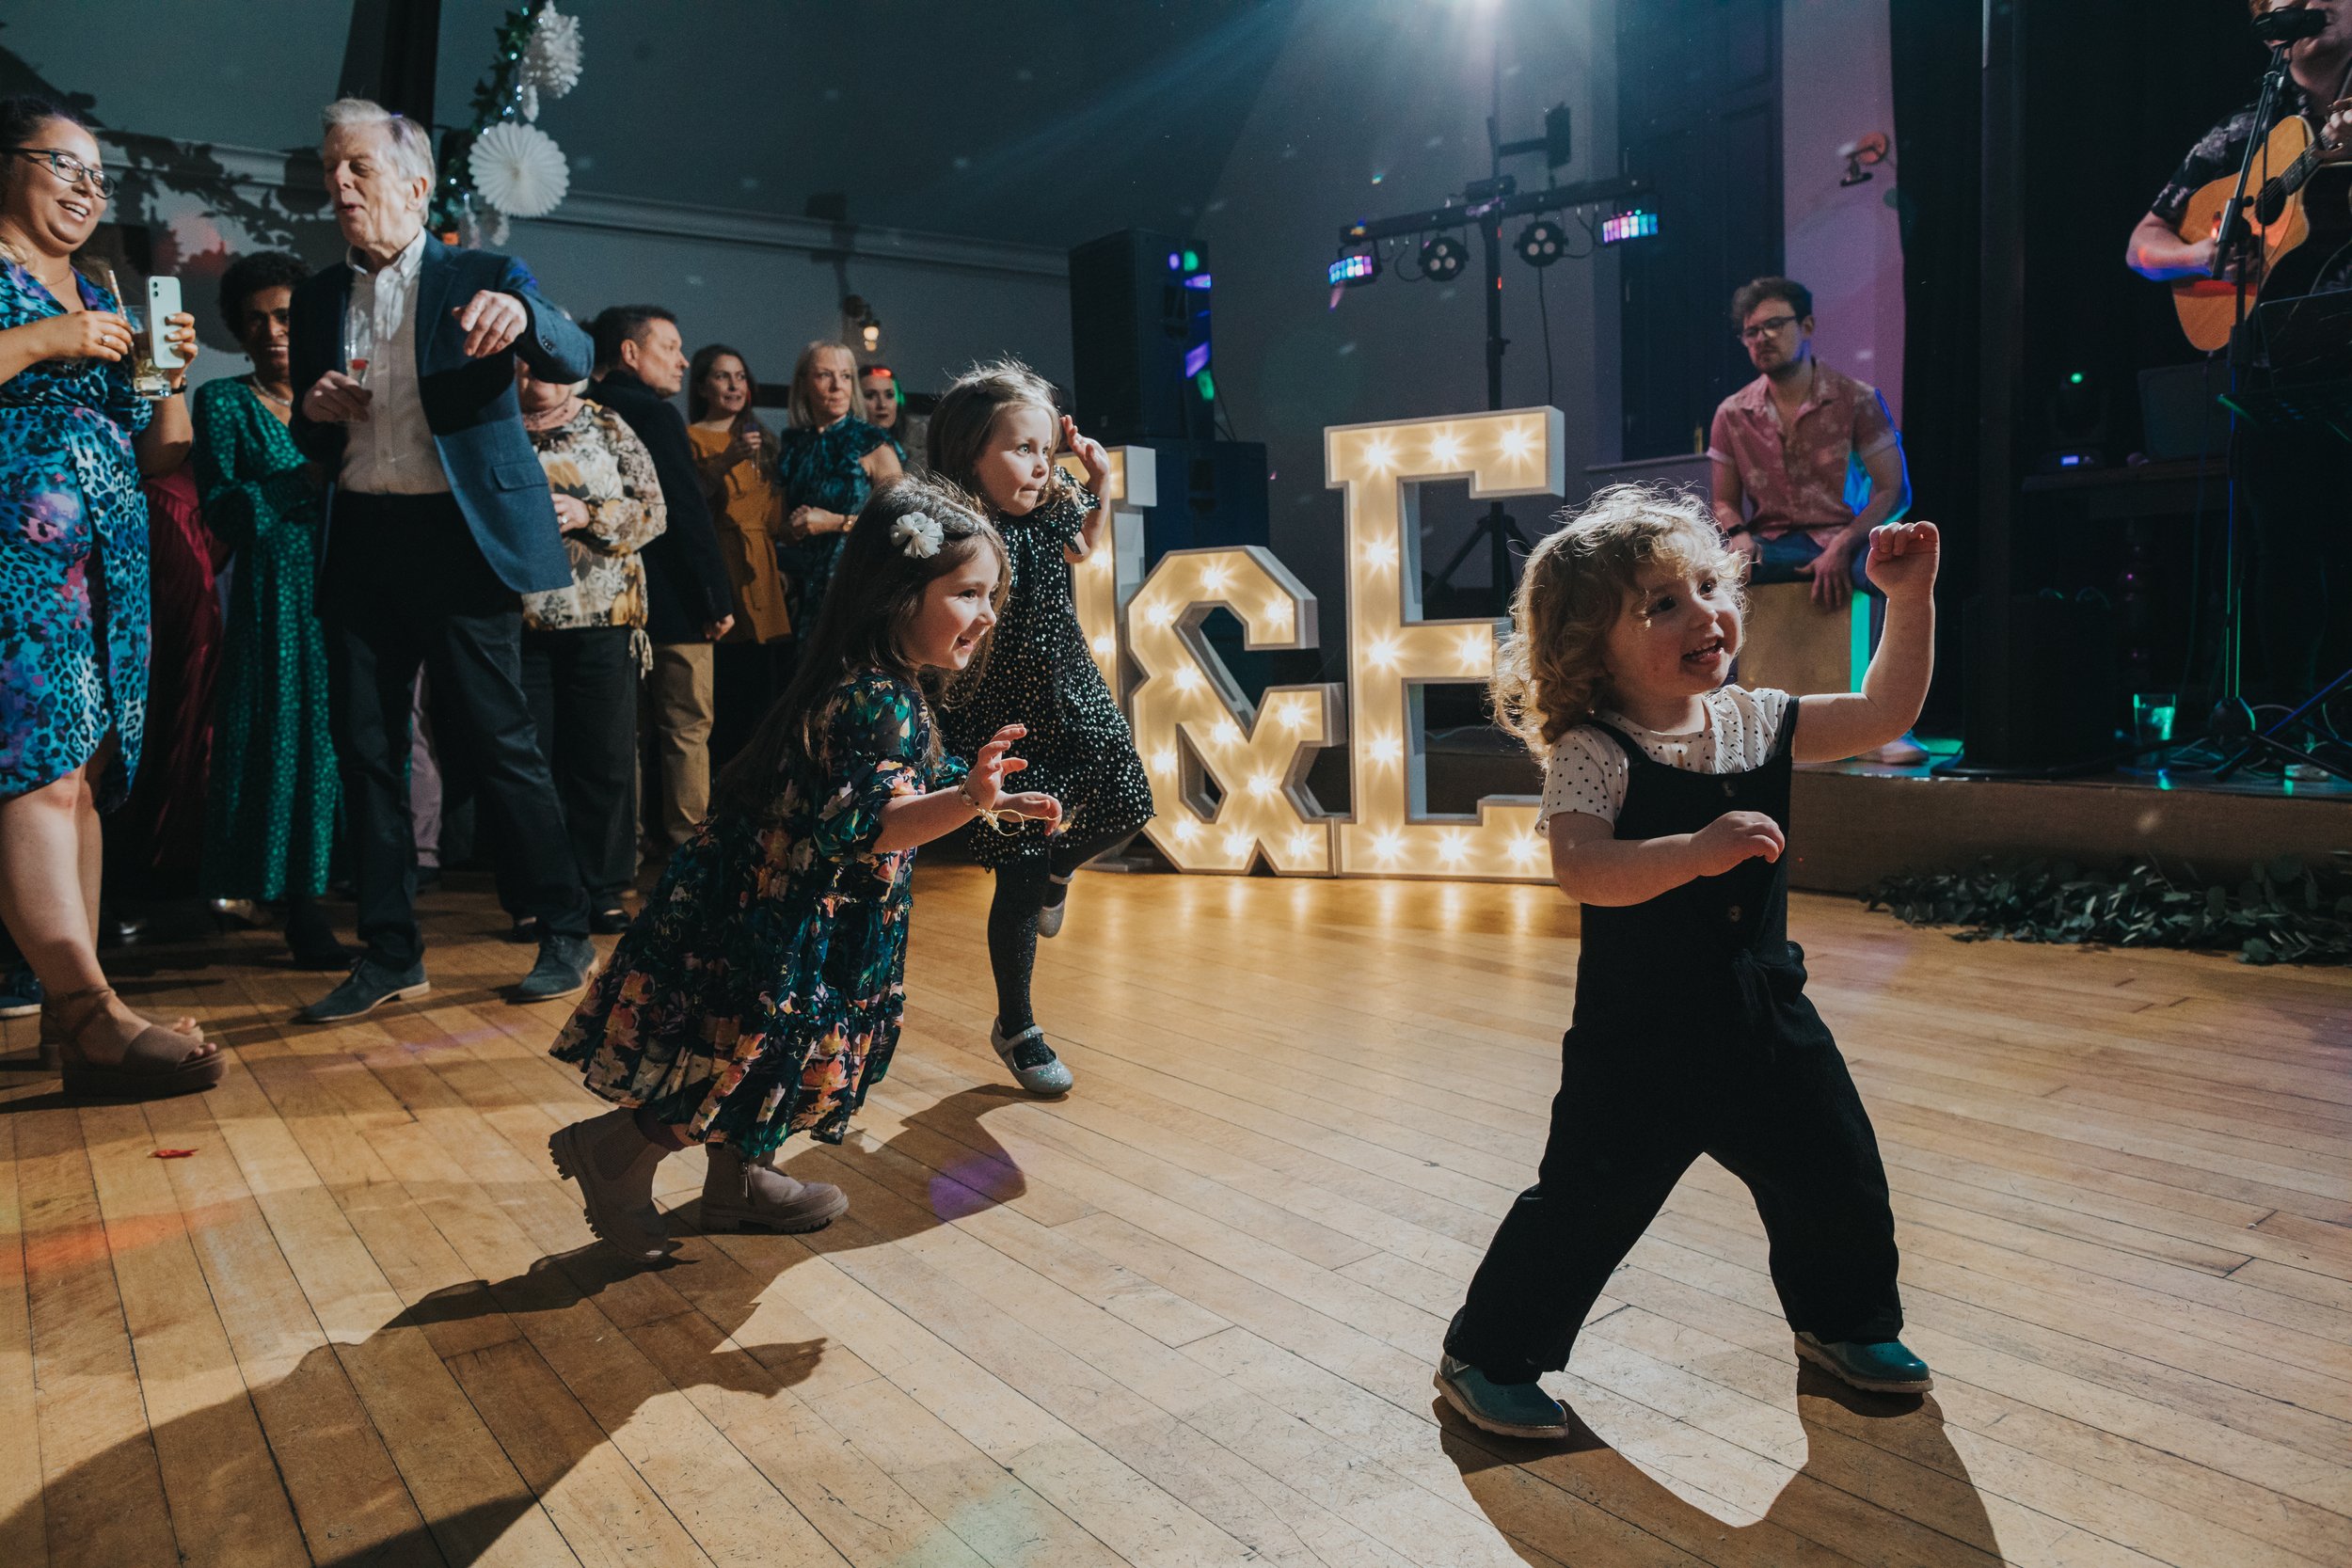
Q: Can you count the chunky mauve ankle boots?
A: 2